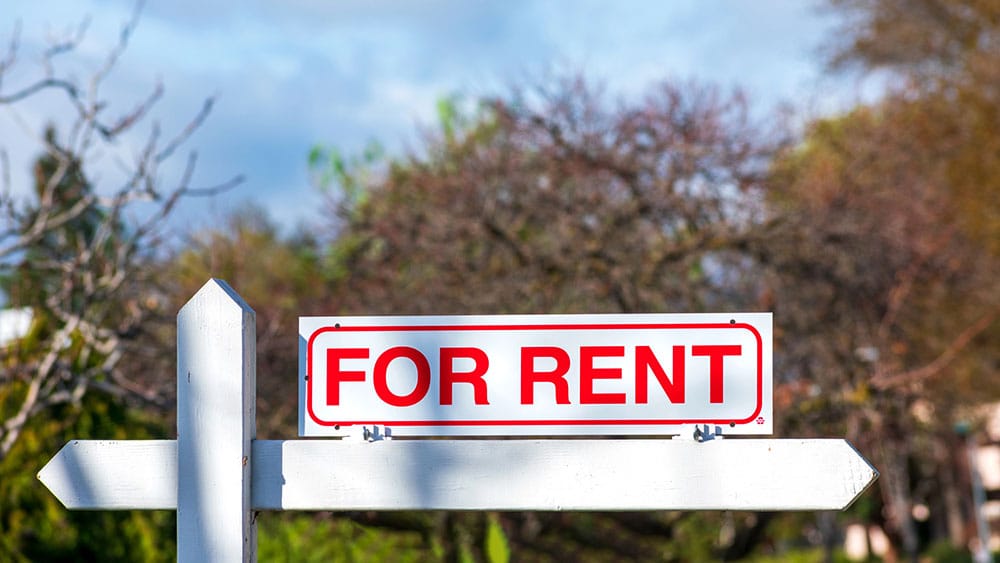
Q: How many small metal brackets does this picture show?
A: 2